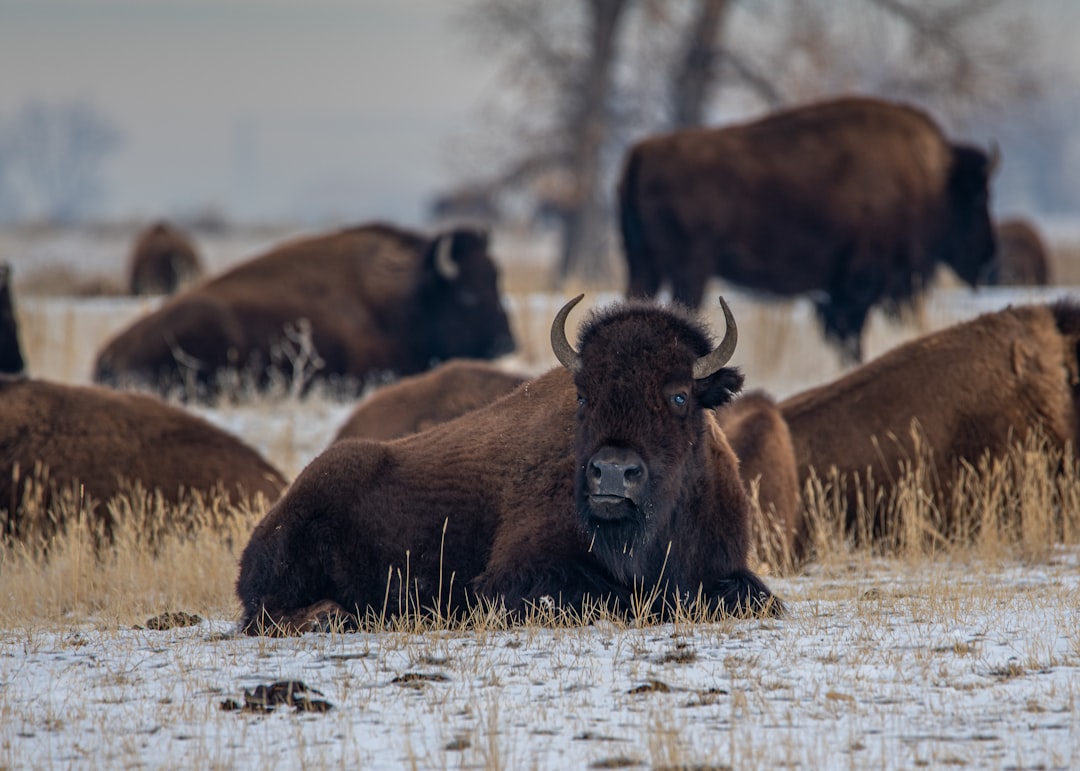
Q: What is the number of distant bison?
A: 2